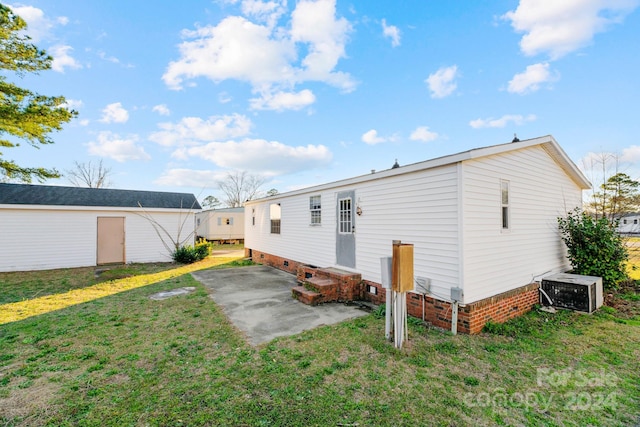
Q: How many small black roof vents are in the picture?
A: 2